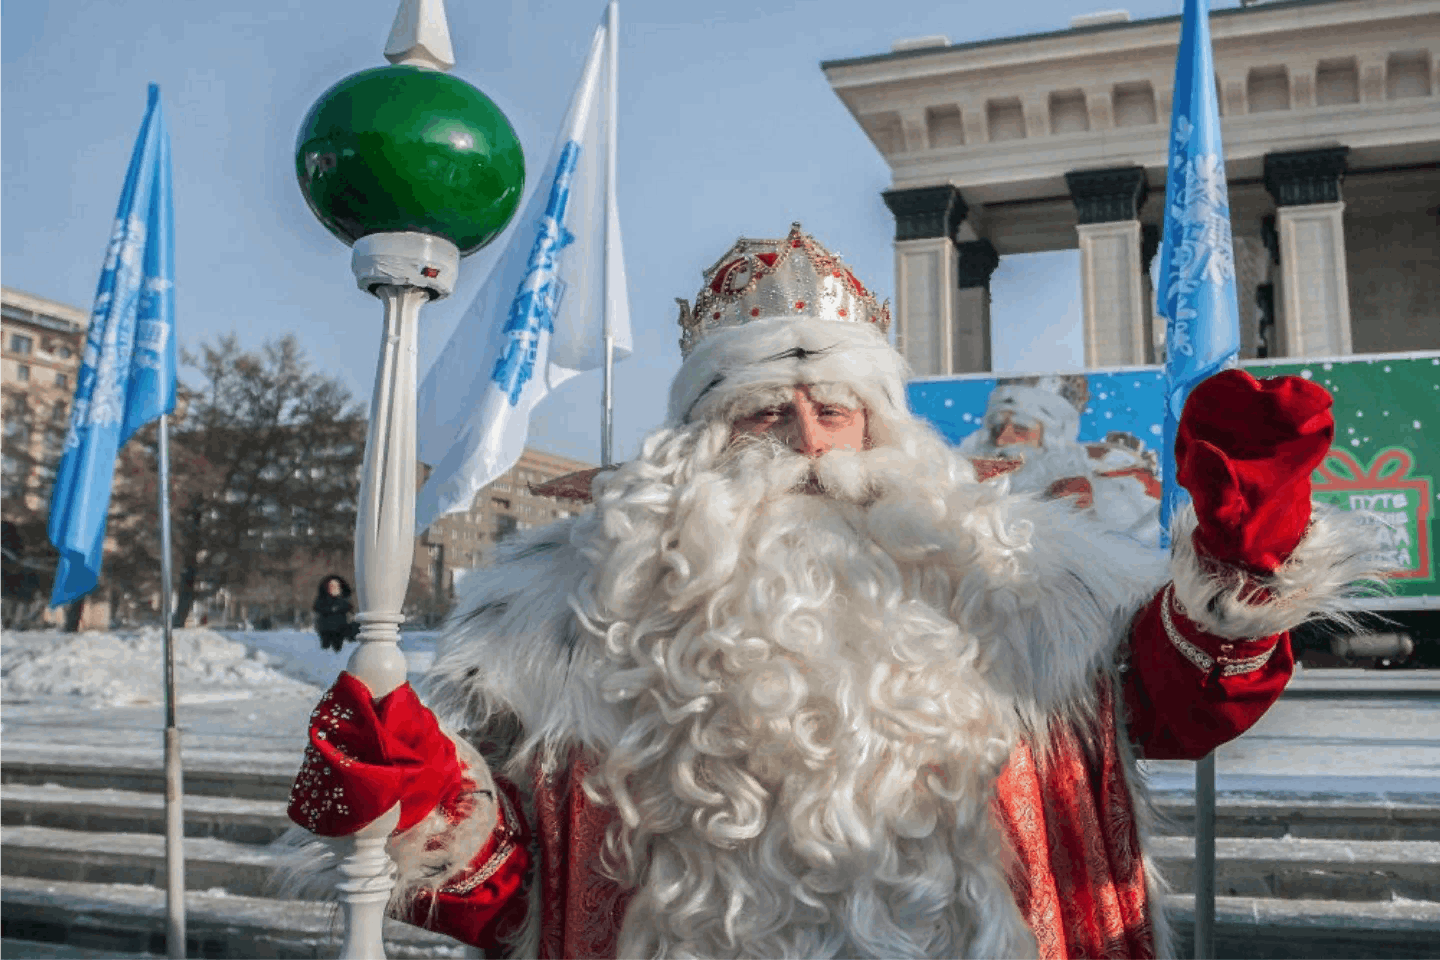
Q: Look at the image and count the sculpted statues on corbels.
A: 0